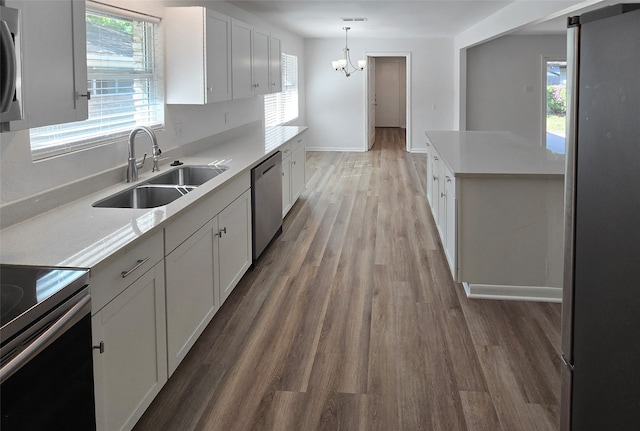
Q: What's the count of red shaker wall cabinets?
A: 0